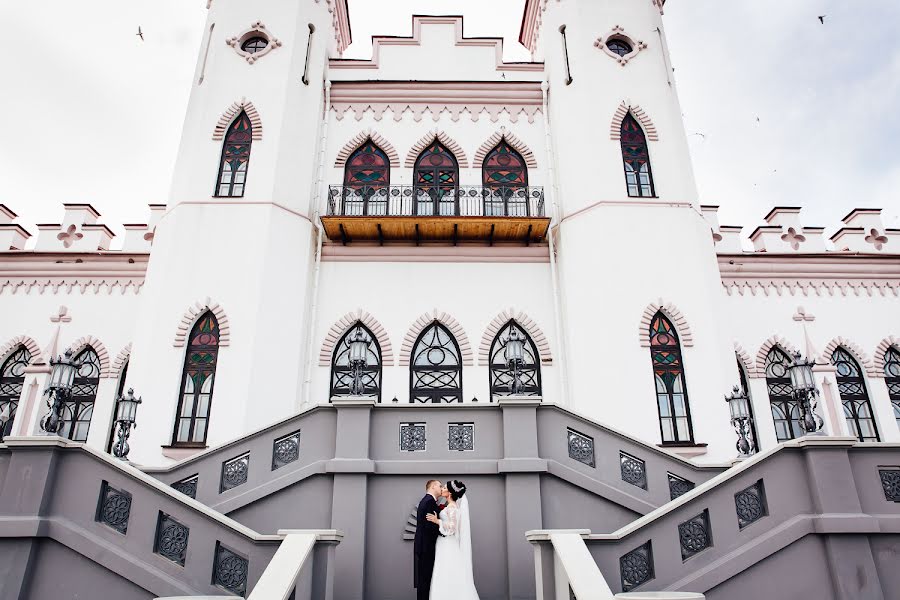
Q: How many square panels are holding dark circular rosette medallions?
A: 15